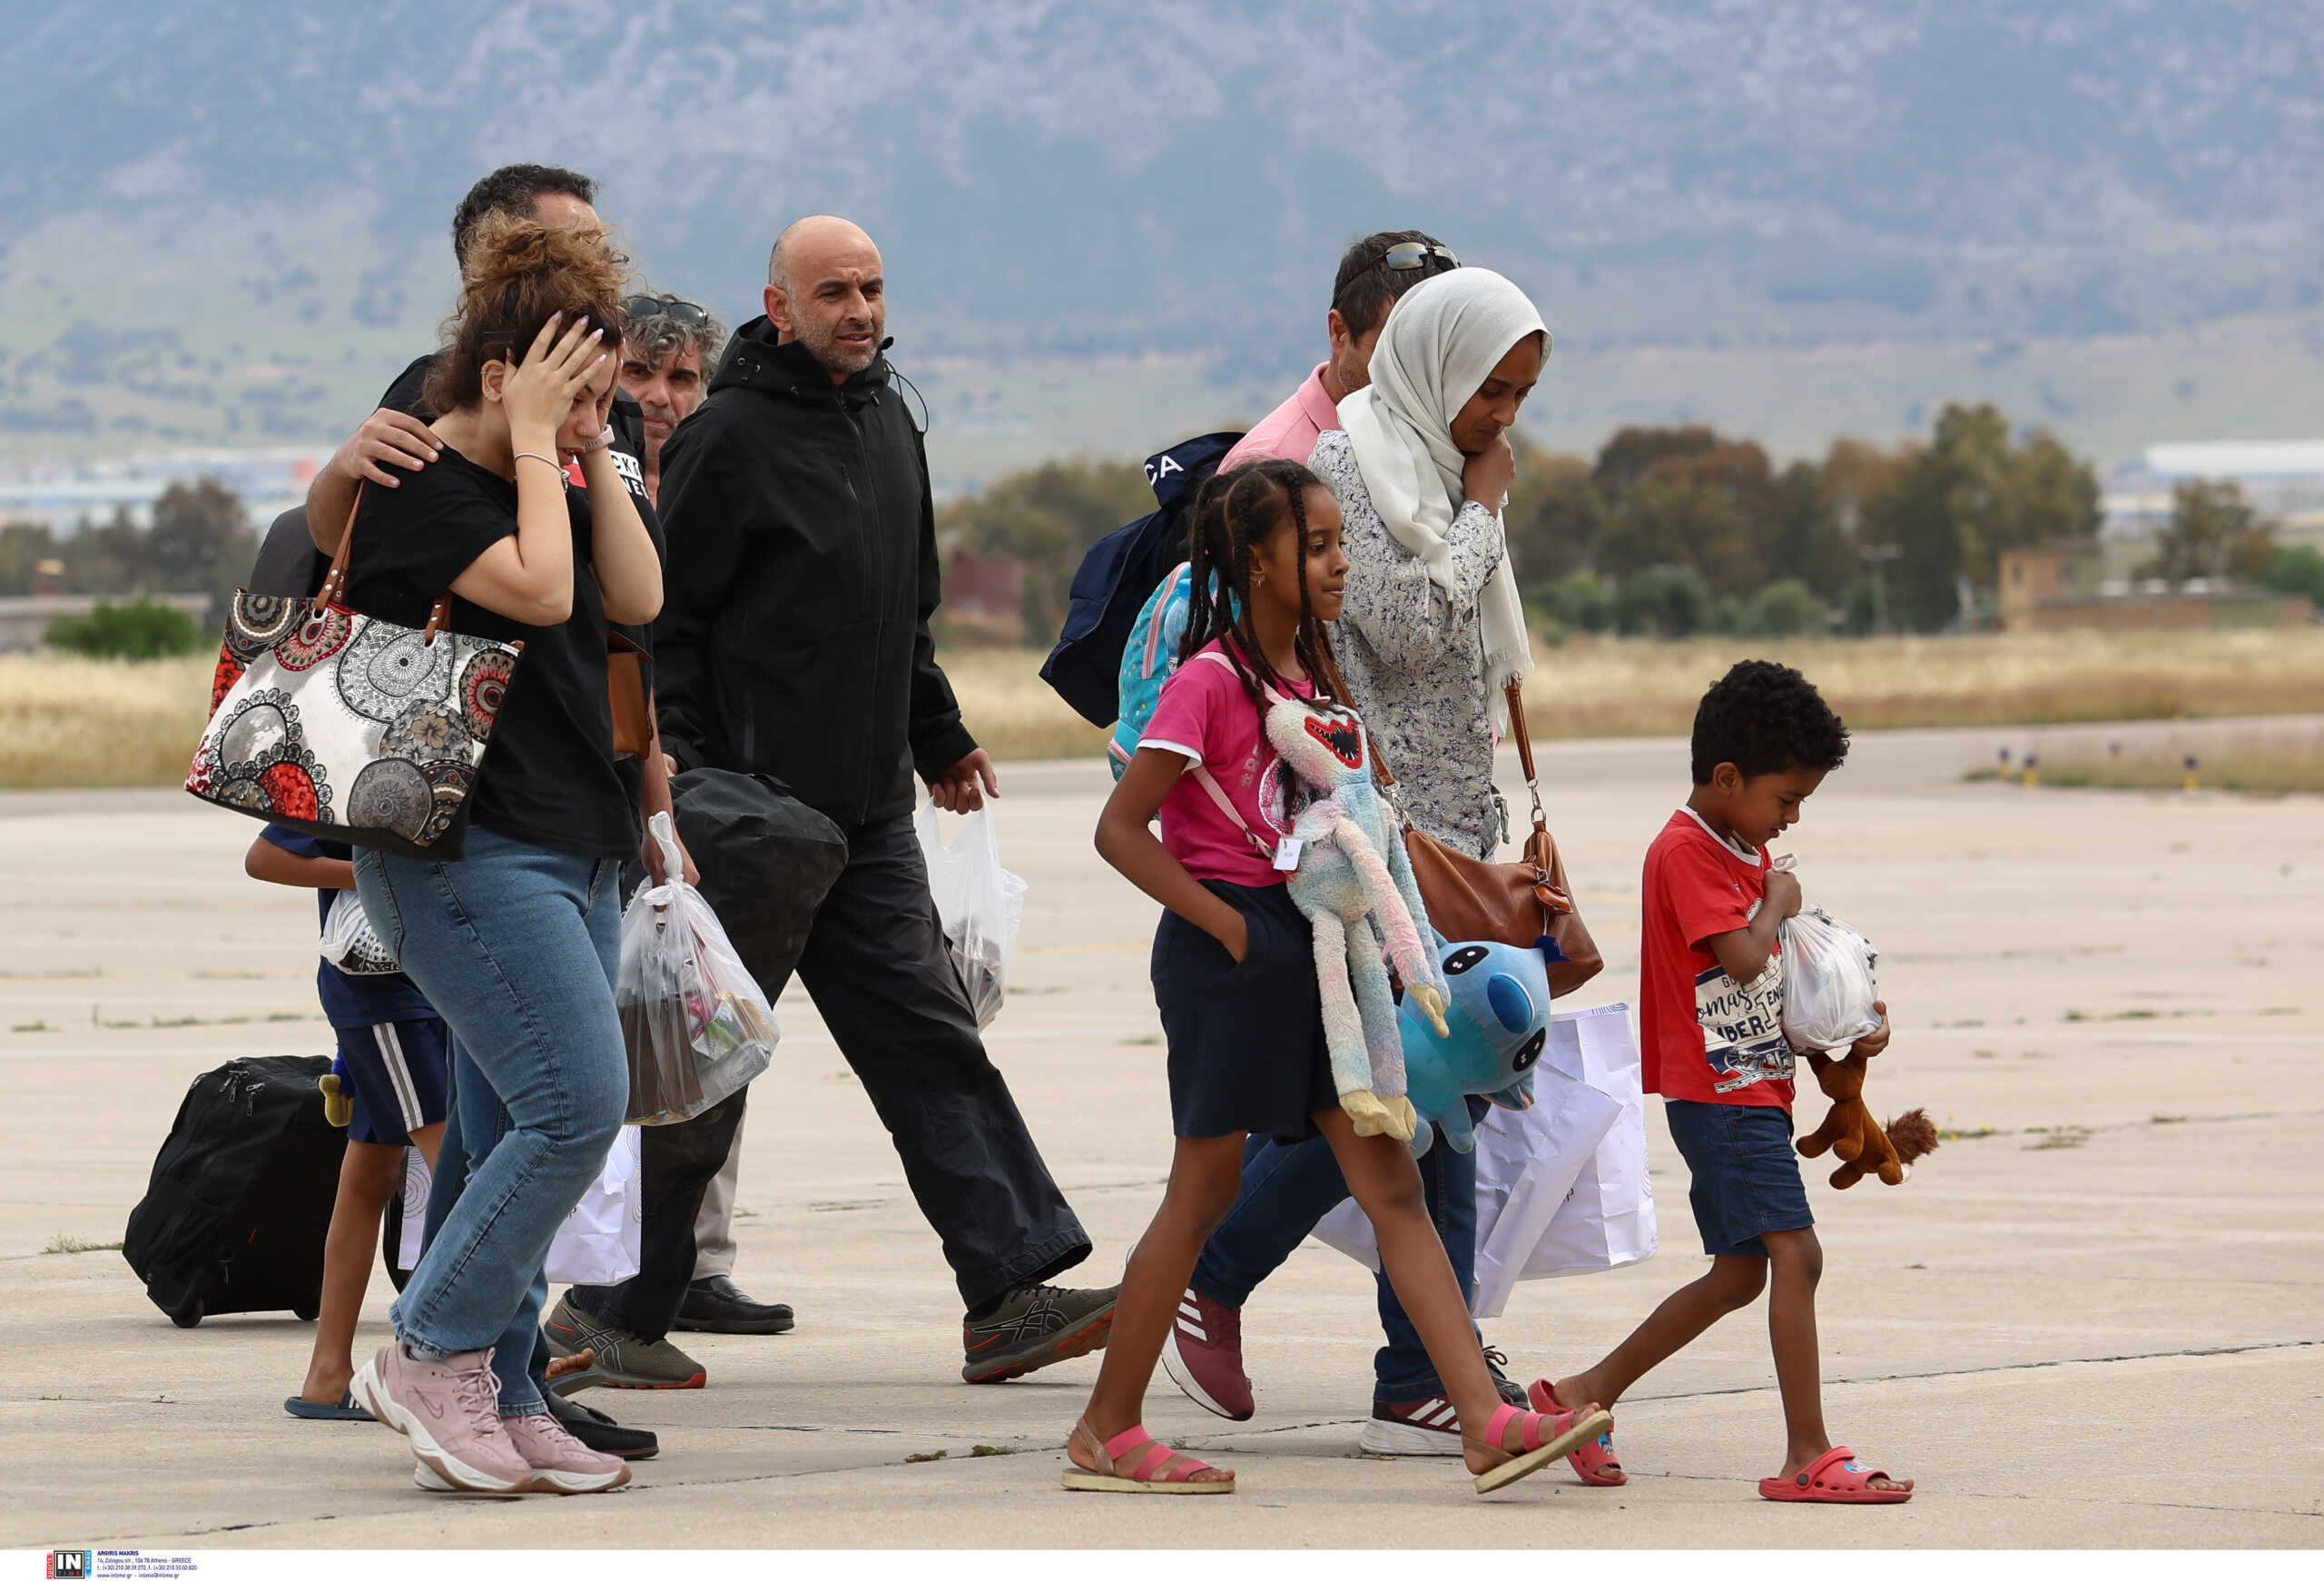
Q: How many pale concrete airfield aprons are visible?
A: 1